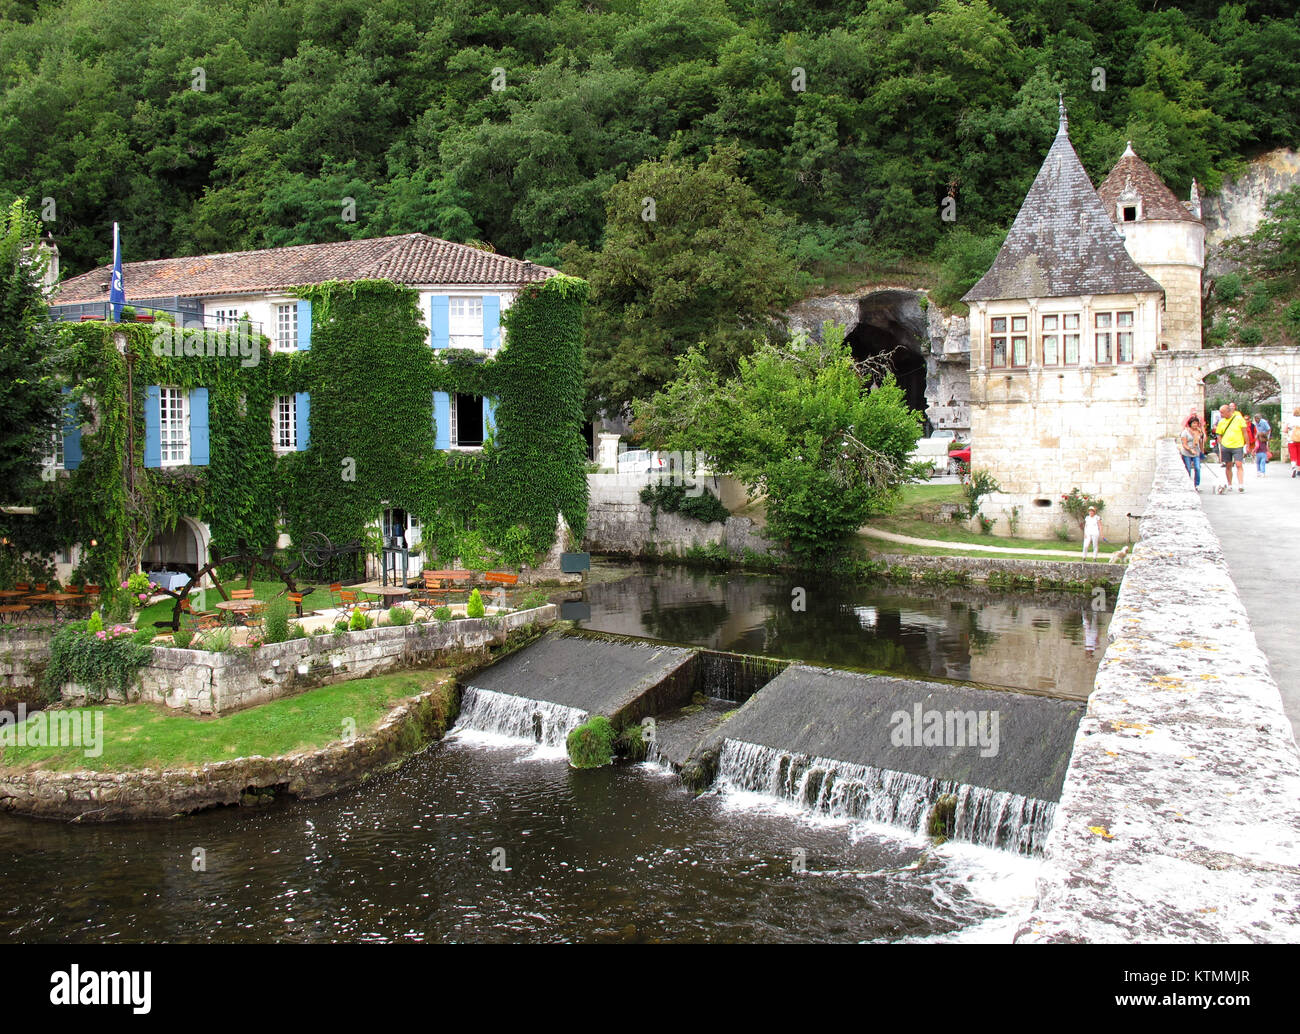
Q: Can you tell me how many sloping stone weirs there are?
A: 2